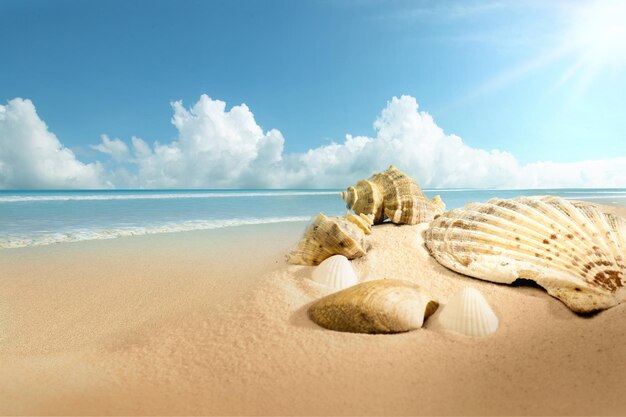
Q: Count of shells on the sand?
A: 6